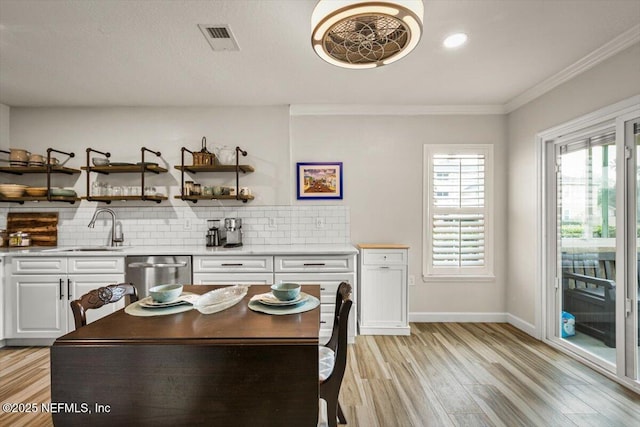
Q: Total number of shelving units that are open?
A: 3